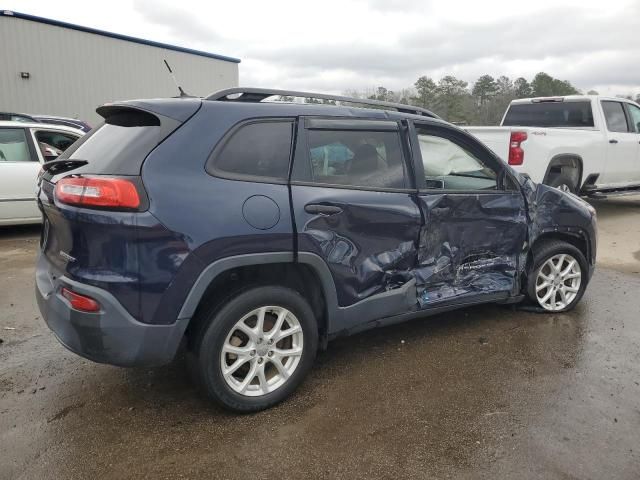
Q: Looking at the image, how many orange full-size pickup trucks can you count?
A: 0